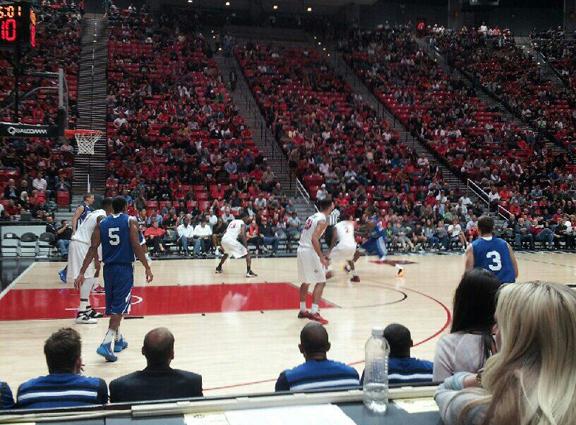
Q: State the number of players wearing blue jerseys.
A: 4